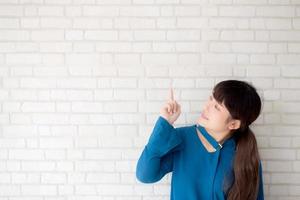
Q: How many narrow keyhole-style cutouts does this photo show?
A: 1